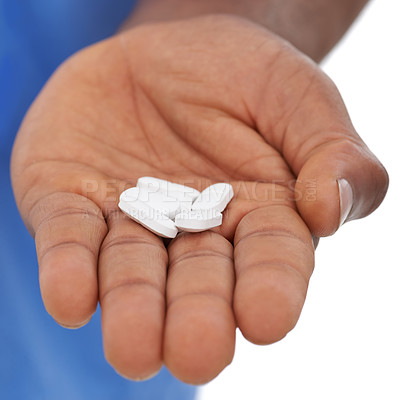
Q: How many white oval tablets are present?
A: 5